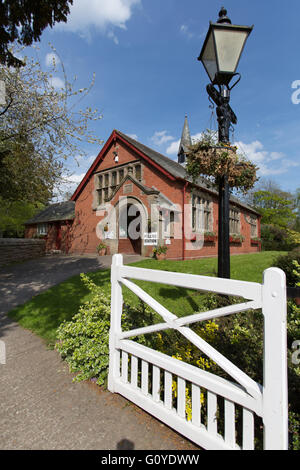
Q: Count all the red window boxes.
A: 3